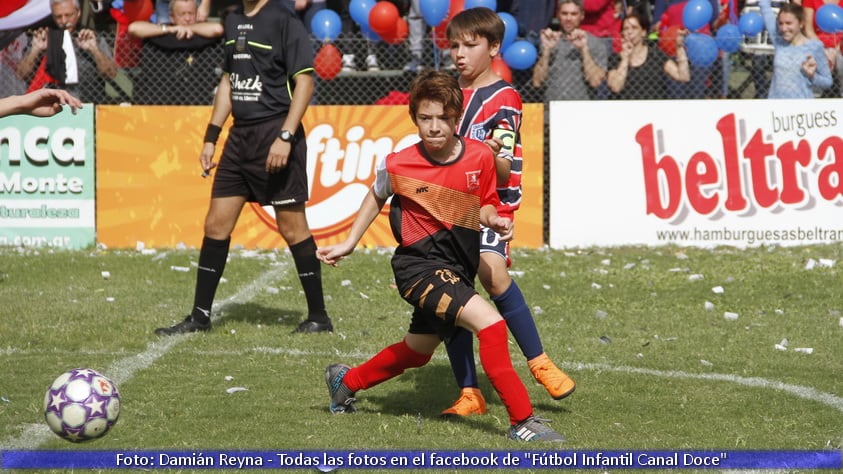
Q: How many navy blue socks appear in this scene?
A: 2